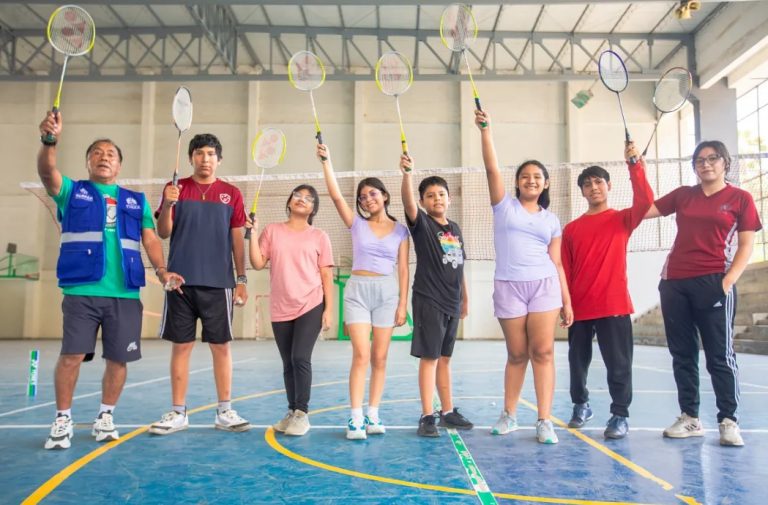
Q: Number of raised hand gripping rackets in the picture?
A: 8